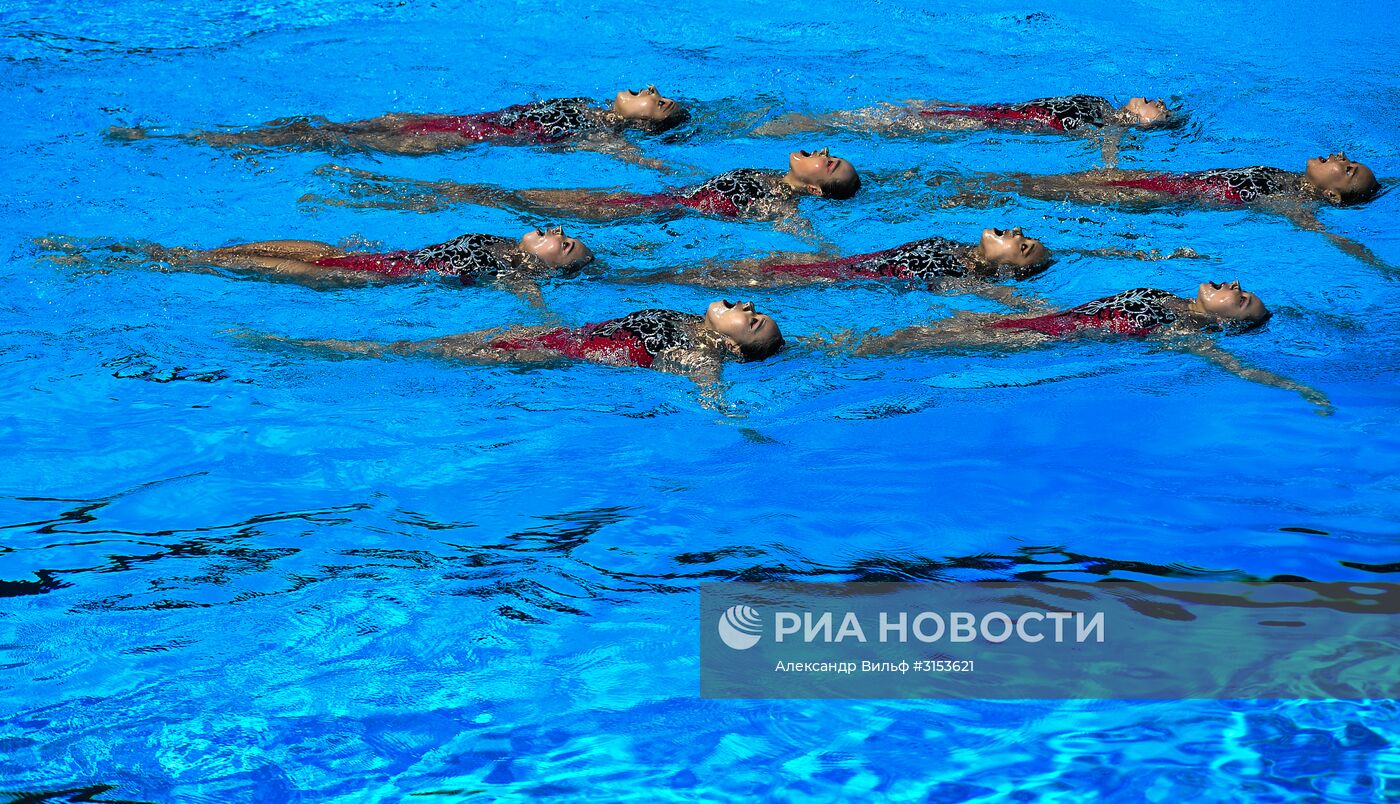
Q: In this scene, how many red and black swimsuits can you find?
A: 8